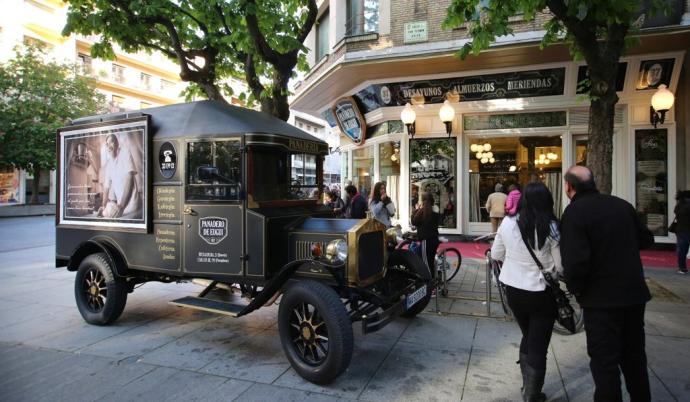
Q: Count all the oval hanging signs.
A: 1